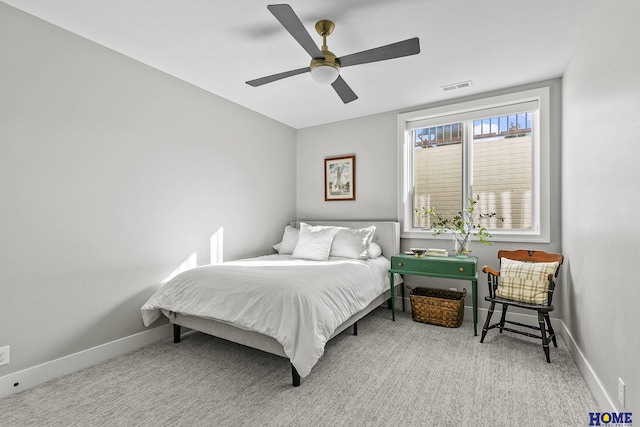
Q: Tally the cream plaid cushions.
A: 1